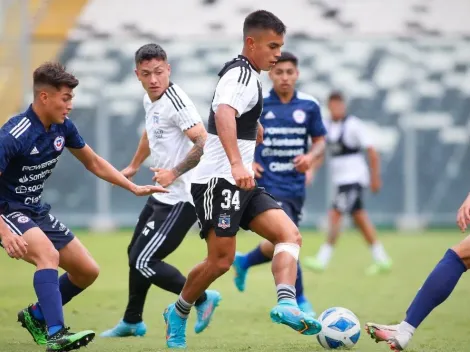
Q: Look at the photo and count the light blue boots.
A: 6